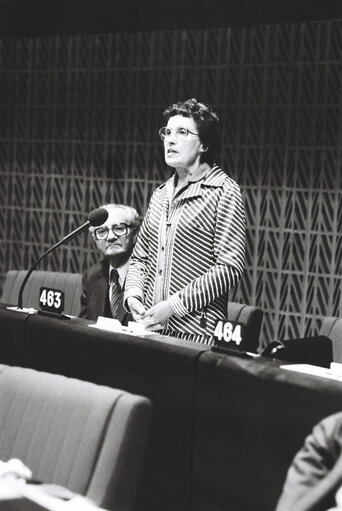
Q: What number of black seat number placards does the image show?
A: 2